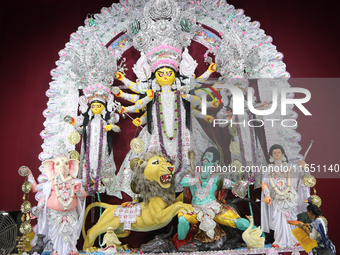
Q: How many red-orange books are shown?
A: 1